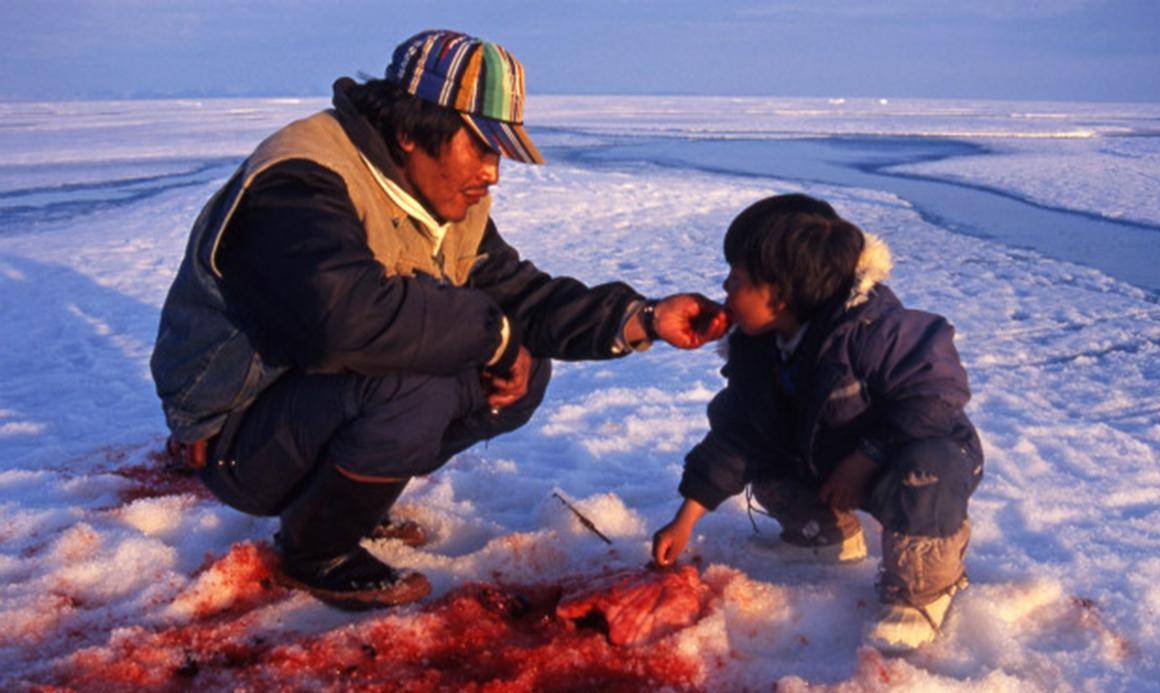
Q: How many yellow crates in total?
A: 0